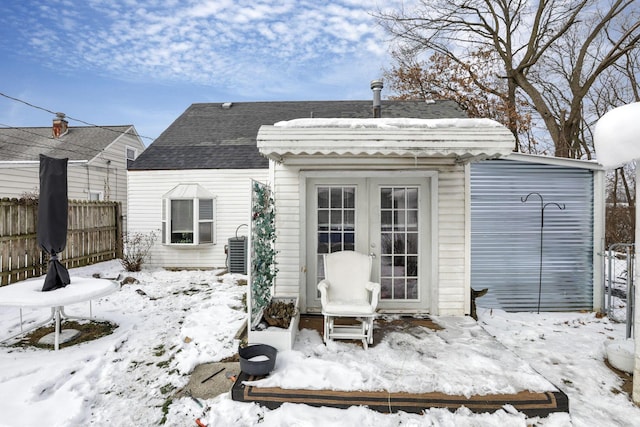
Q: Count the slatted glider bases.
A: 1